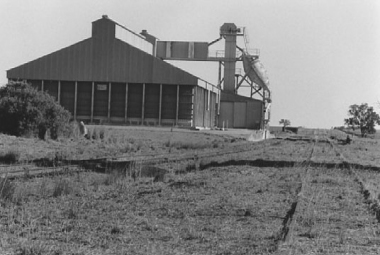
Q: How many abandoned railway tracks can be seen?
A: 2